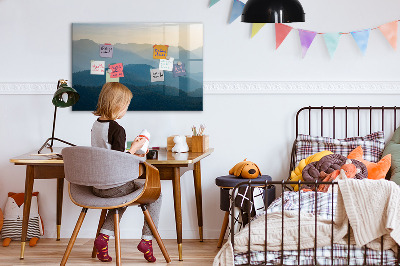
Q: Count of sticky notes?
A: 8